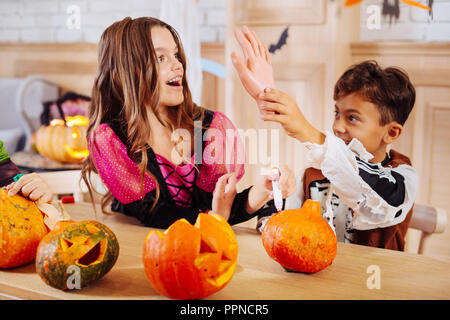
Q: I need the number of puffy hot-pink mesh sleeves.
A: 2